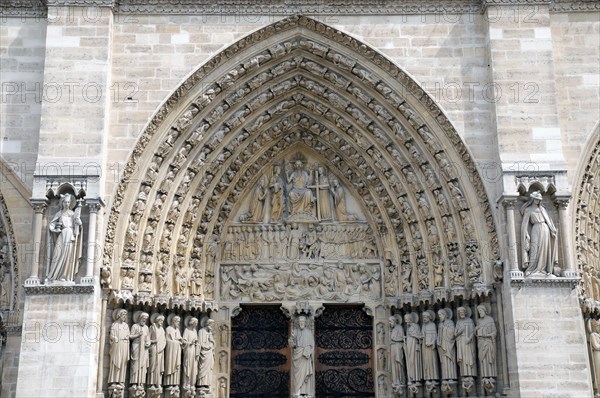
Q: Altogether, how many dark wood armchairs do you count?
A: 0